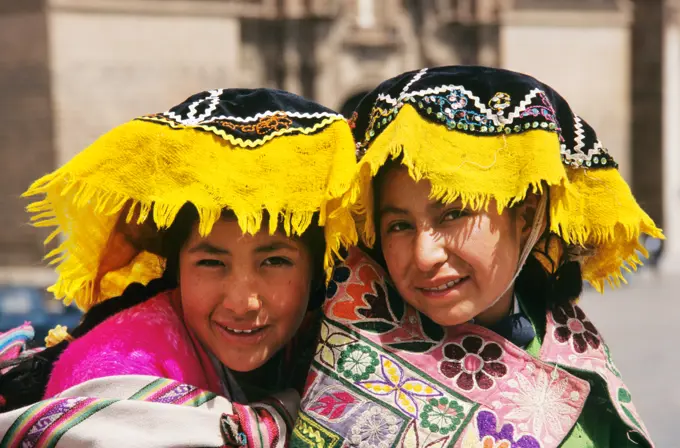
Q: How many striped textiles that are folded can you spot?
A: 1